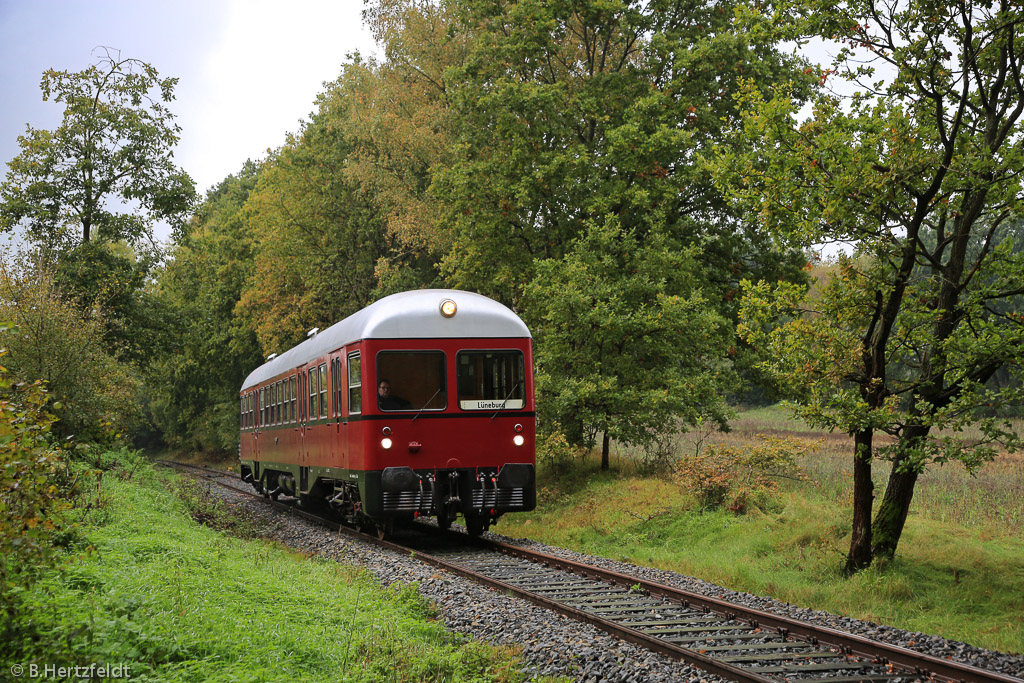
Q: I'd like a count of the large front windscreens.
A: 2